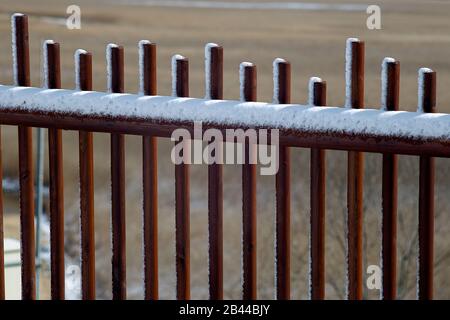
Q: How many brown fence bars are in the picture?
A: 13